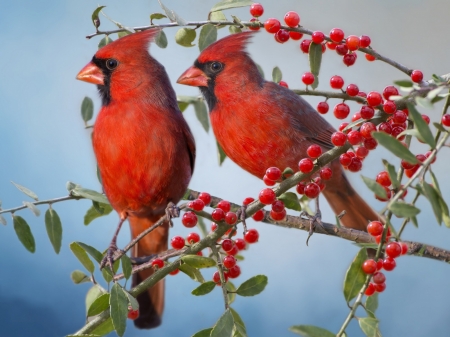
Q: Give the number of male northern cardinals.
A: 2